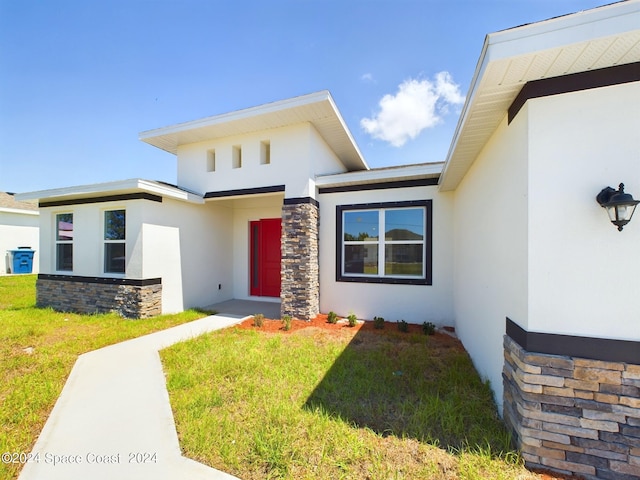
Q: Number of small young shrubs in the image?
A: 7